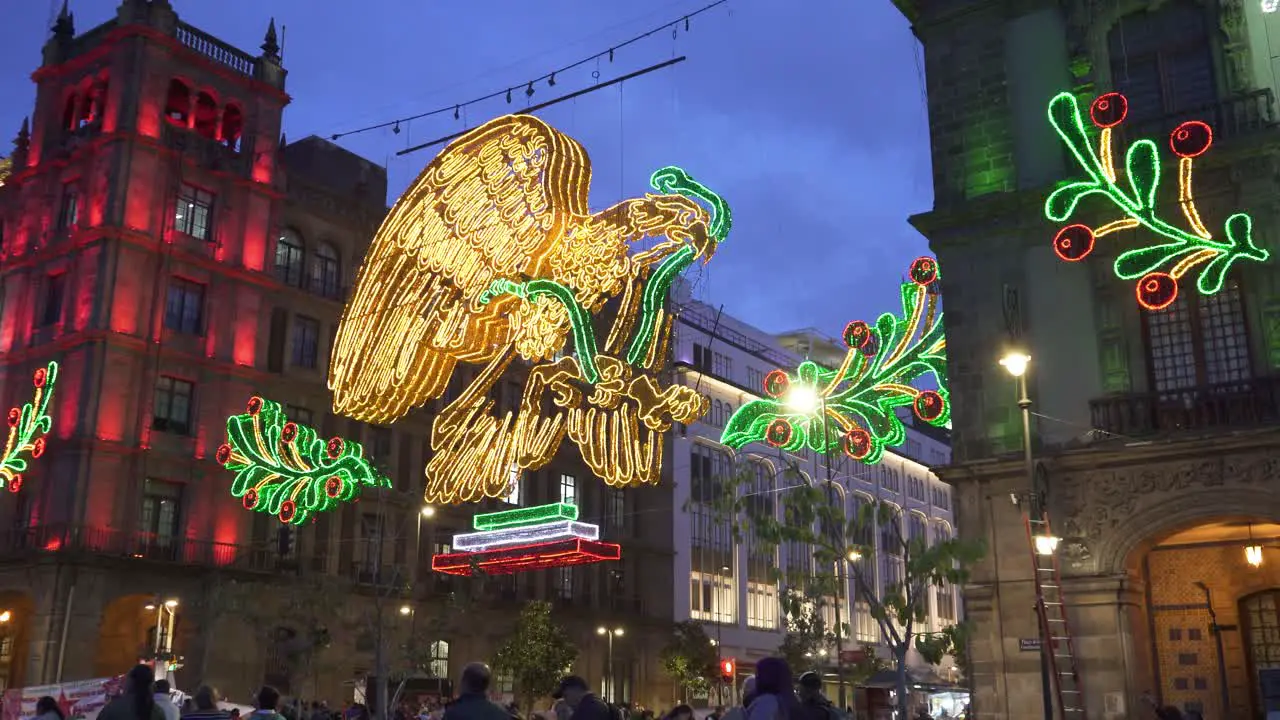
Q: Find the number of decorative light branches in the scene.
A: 4